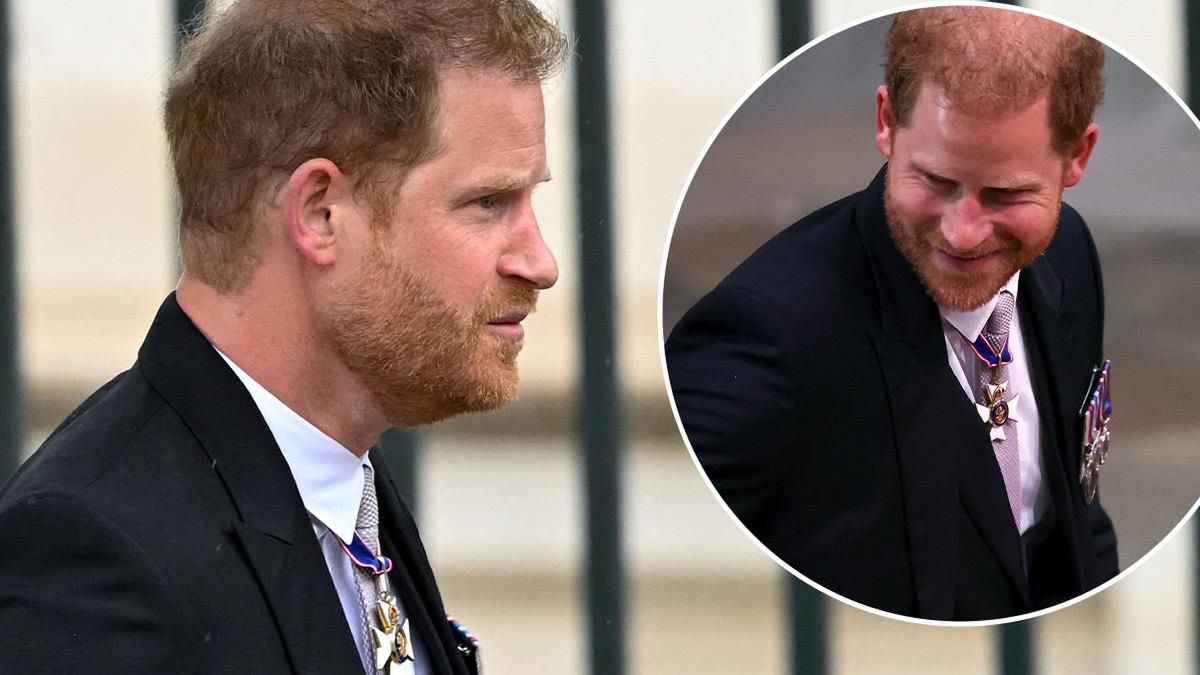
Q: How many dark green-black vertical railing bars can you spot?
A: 7